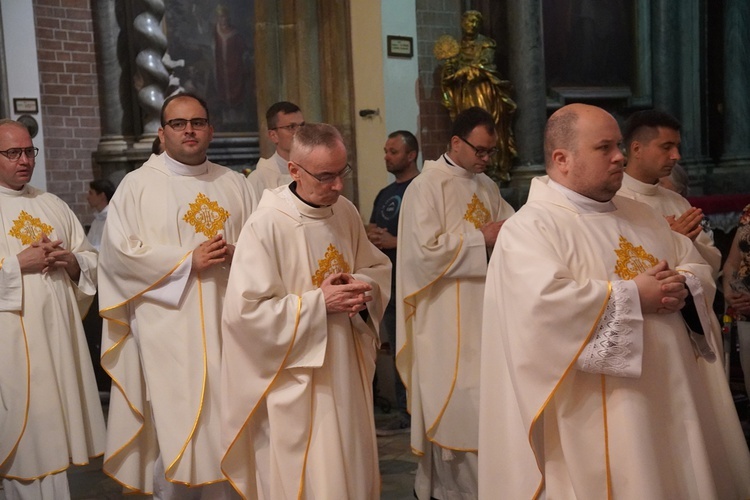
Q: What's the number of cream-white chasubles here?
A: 7